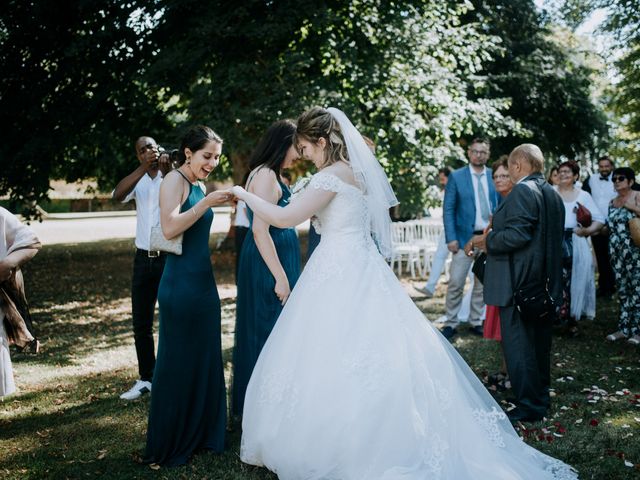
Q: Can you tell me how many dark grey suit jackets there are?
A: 1